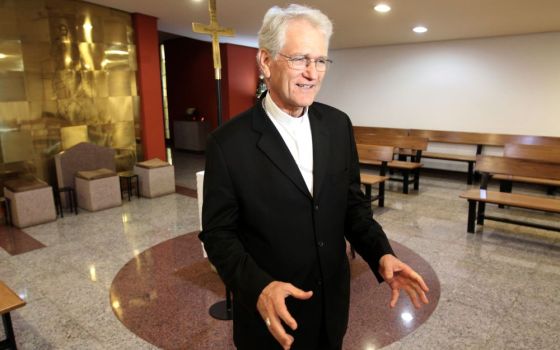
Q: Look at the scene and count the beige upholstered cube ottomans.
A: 3